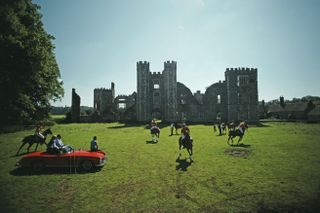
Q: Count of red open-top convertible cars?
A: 1